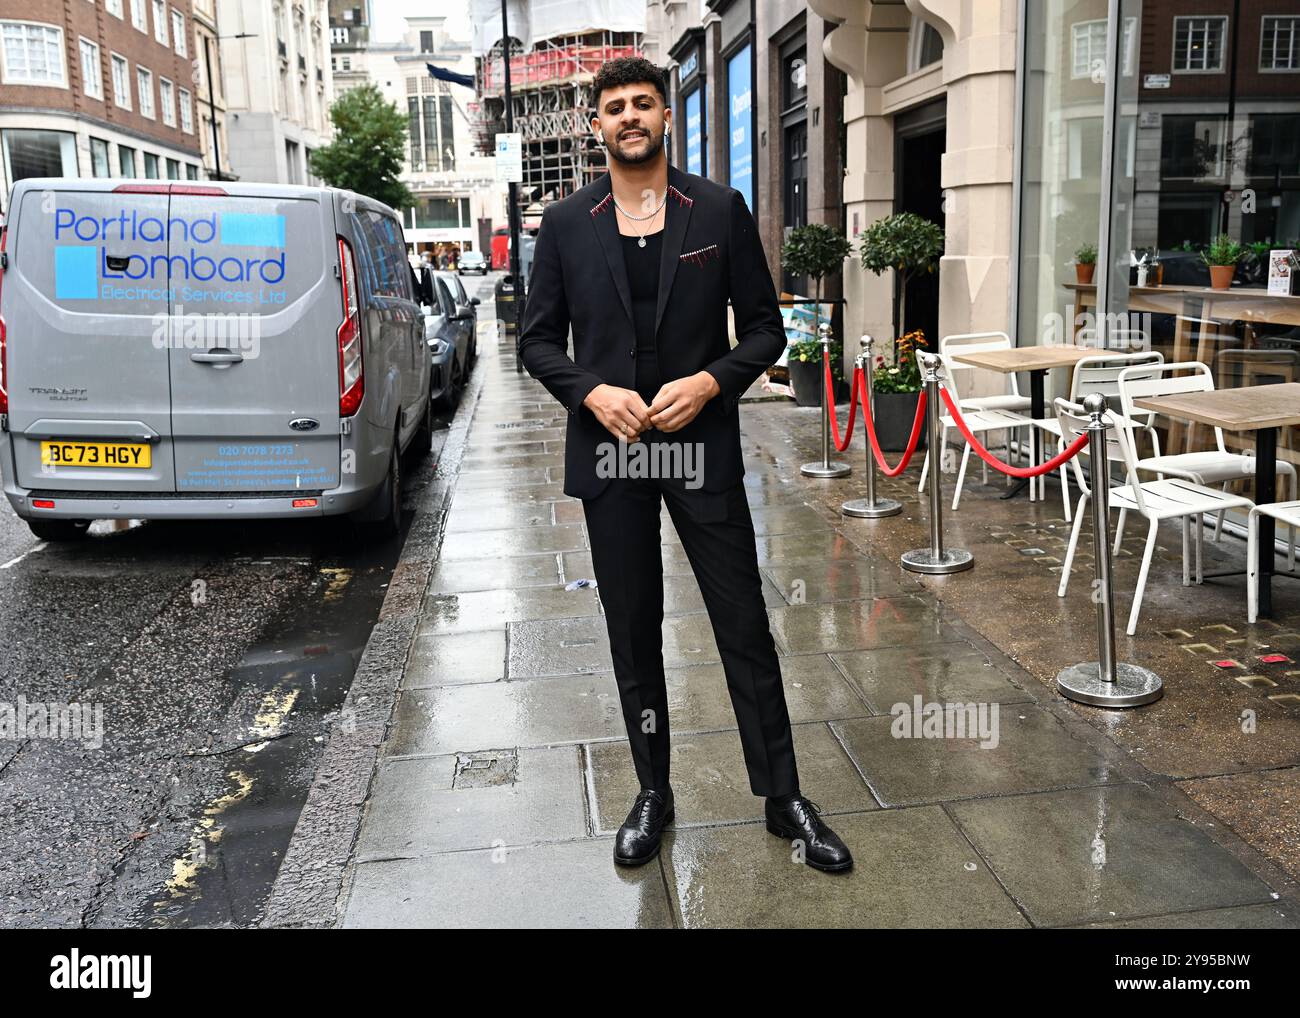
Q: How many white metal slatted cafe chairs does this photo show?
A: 6